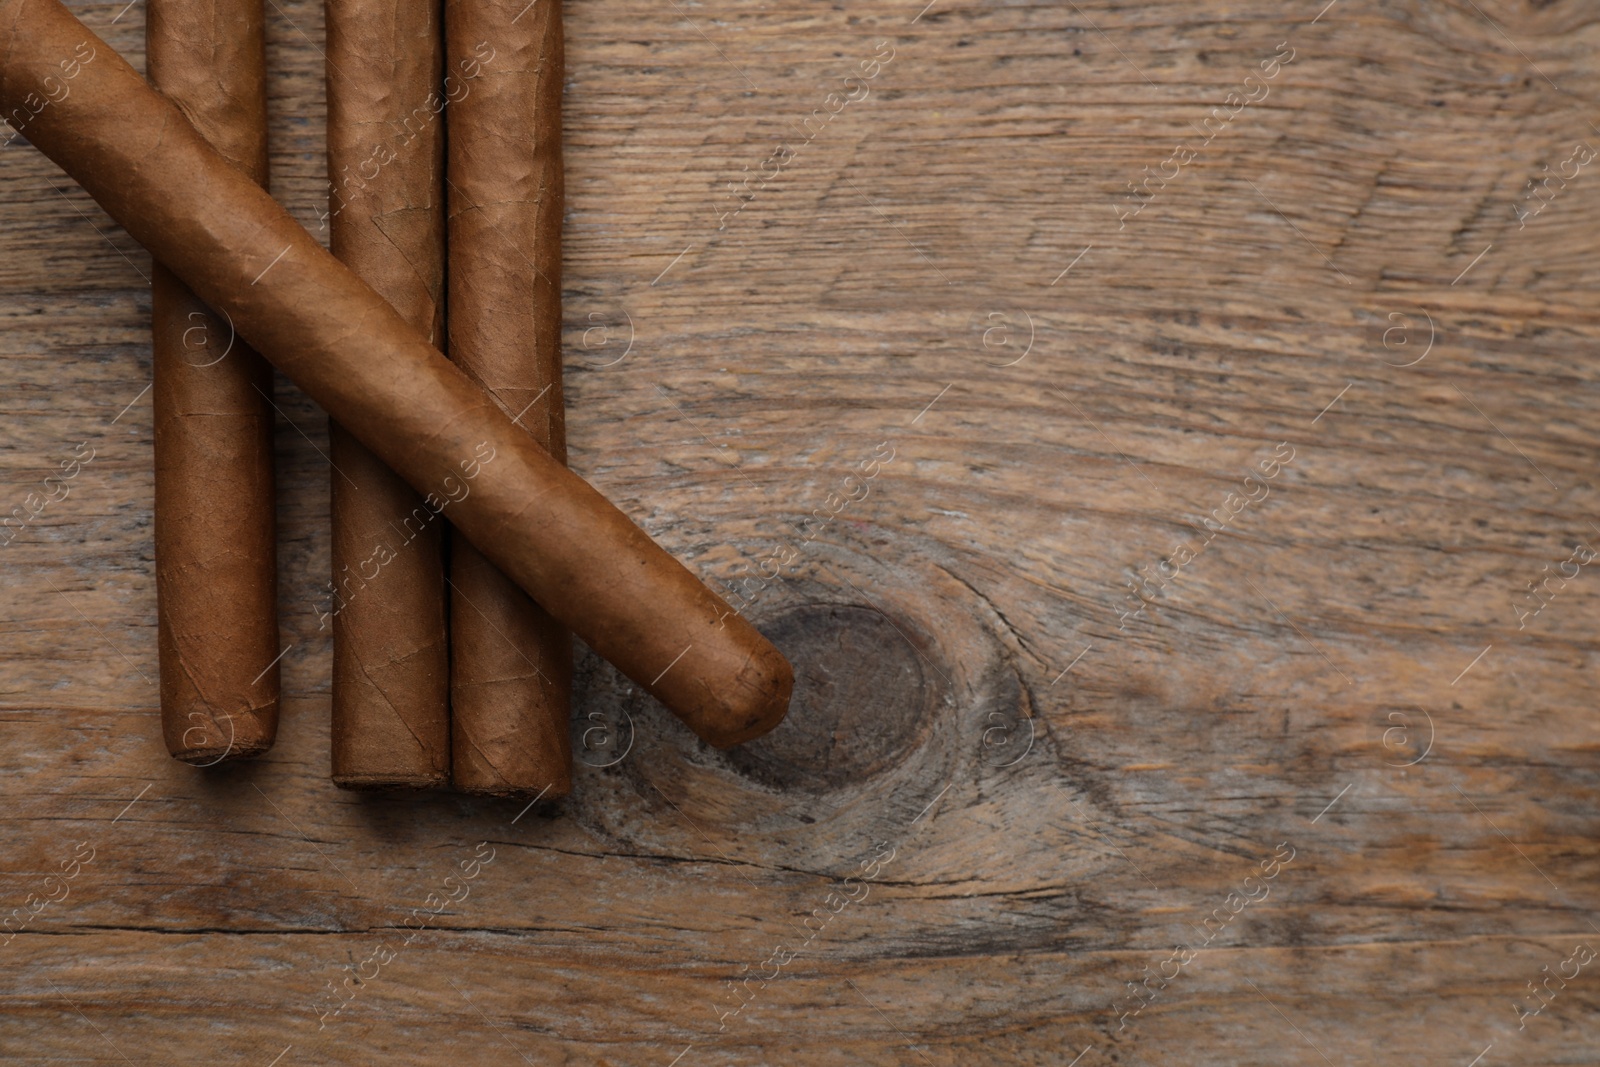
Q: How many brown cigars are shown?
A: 4